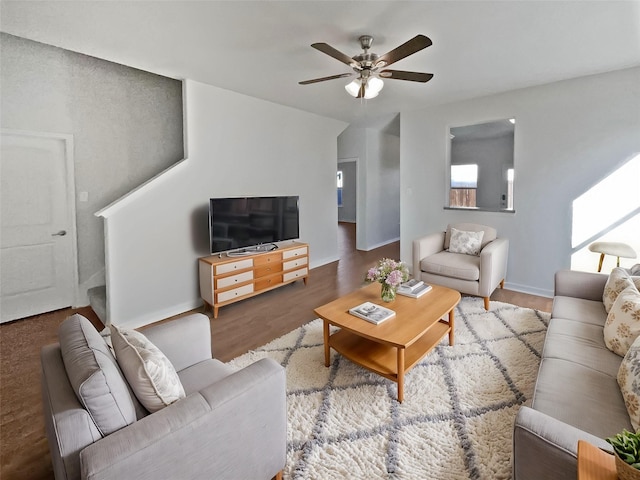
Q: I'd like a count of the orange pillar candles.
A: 0